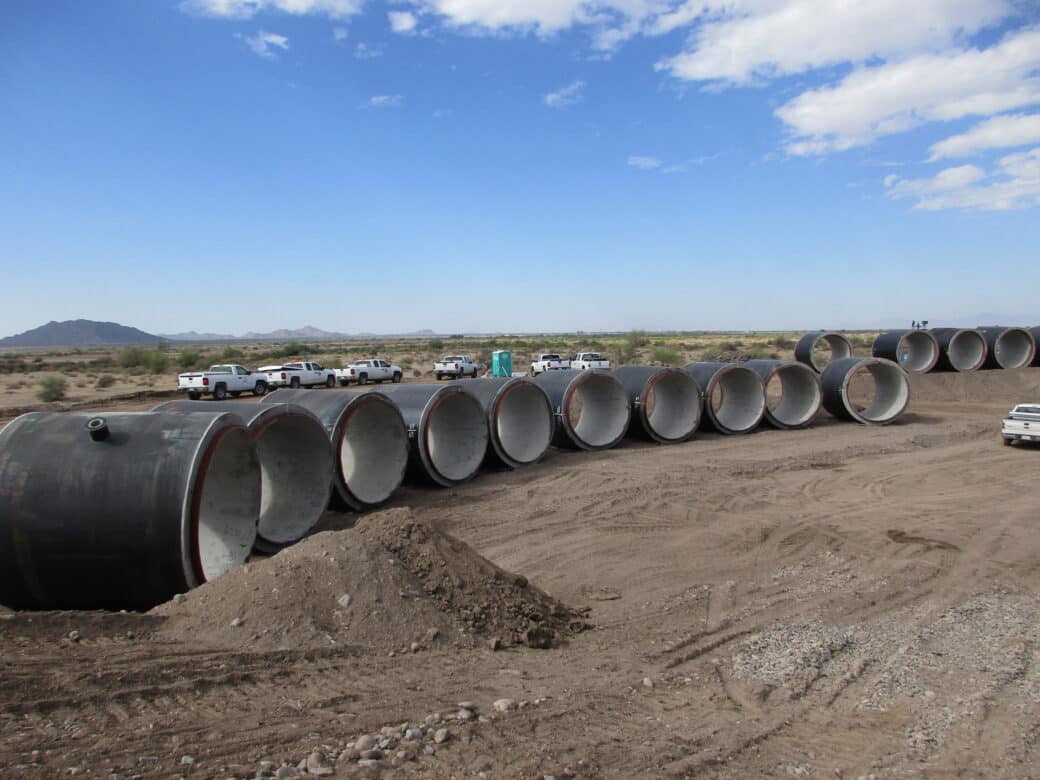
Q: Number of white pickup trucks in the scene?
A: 7